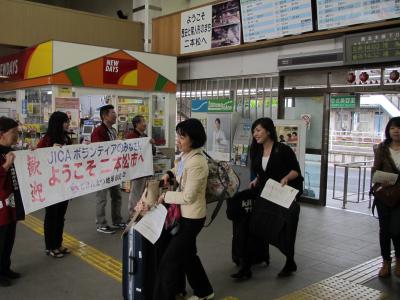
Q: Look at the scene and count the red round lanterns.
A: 3